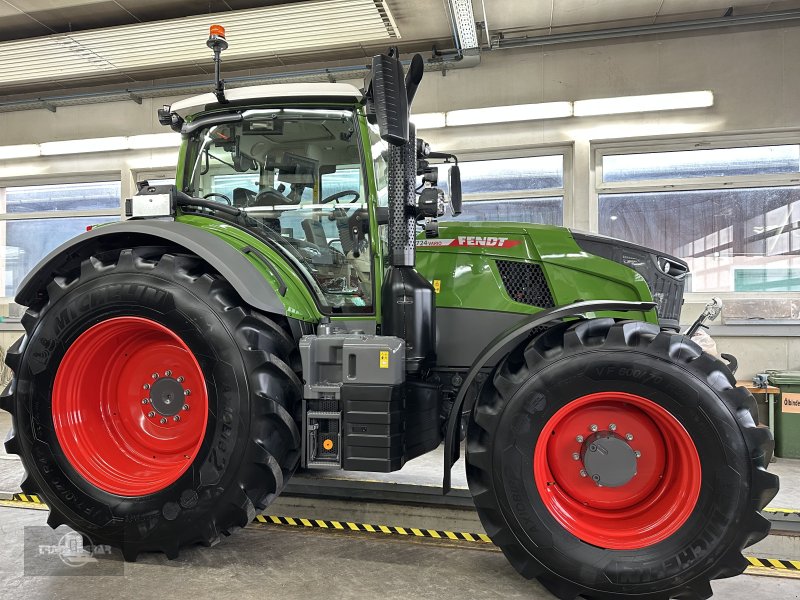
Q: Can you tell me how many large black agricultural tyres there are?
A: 2